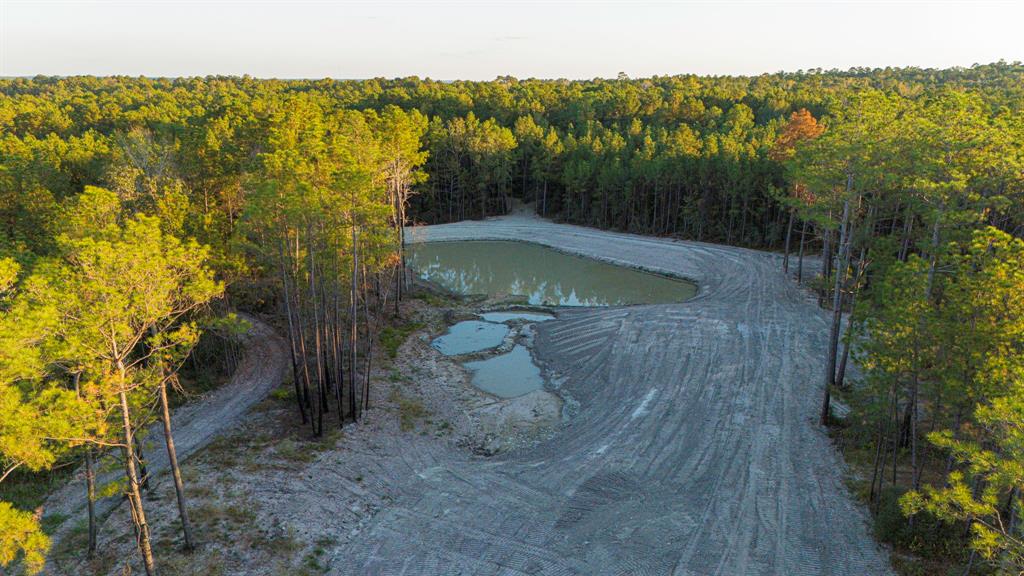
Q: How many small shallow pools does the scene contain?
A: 3